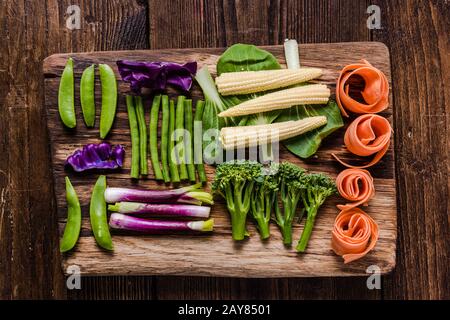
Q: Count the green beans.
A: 8